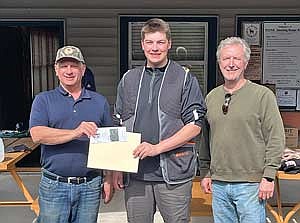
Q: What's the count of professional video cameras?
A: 0